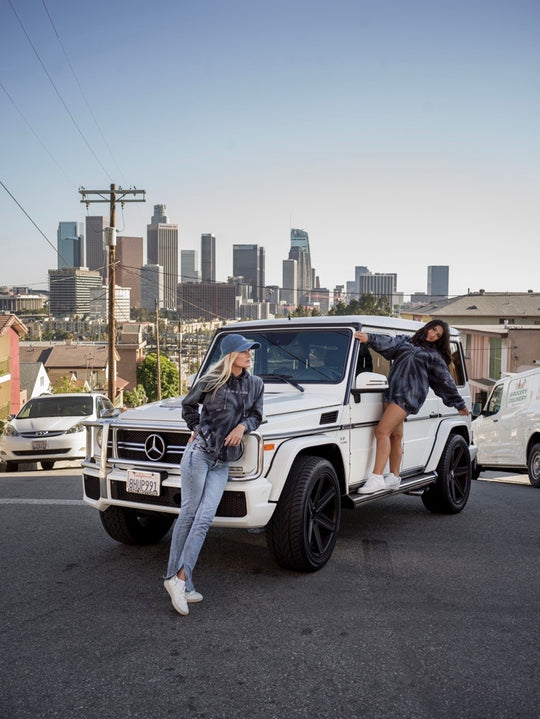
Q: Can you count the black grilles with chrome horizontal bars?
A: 1